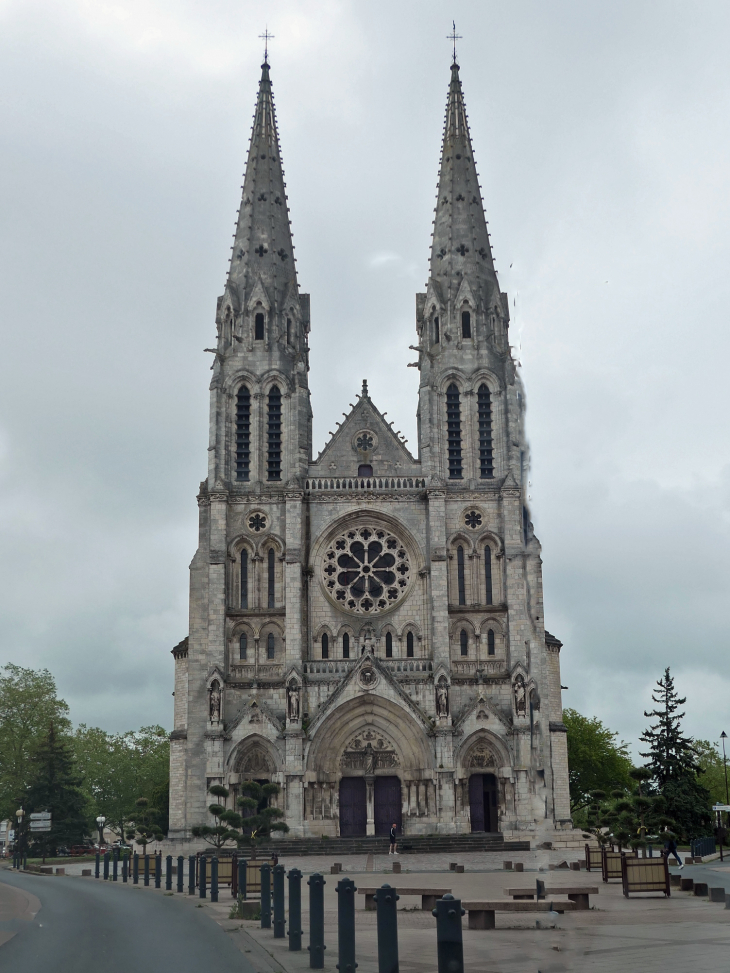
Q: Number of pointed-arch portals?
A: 3